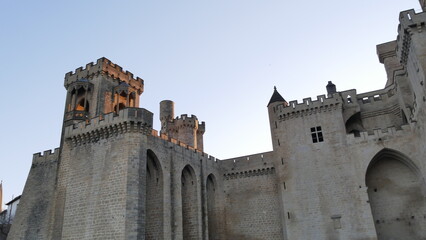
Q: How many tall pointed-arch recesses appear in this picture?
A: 4